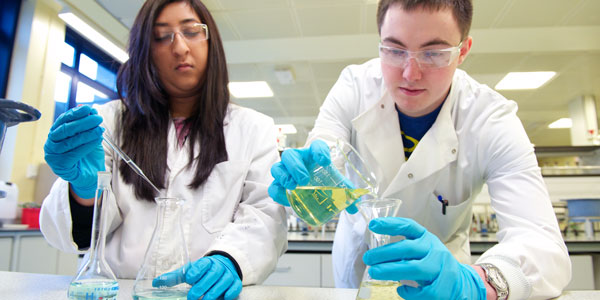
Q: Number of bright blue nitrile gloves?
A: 4